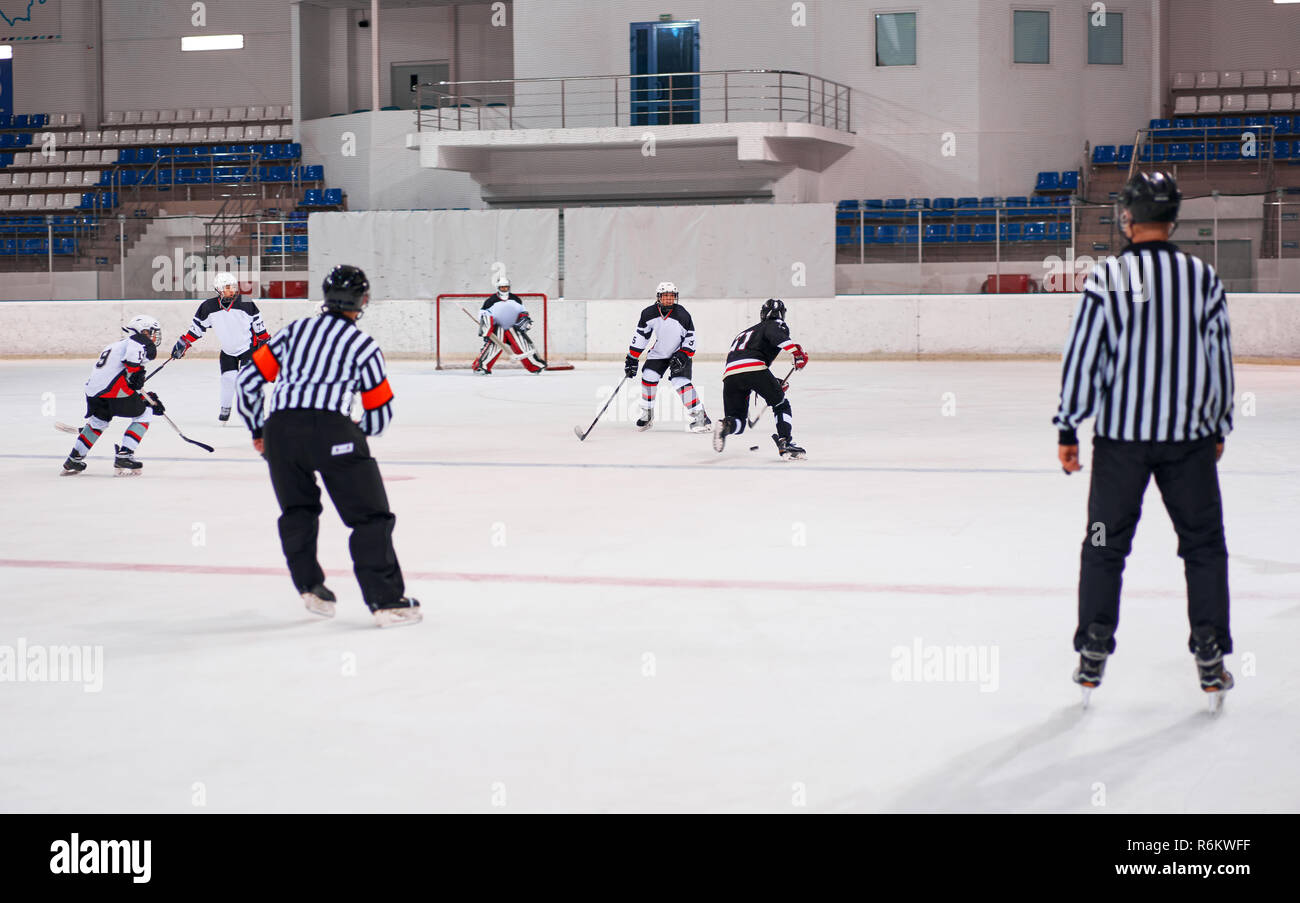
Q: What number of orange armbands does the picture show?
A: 2